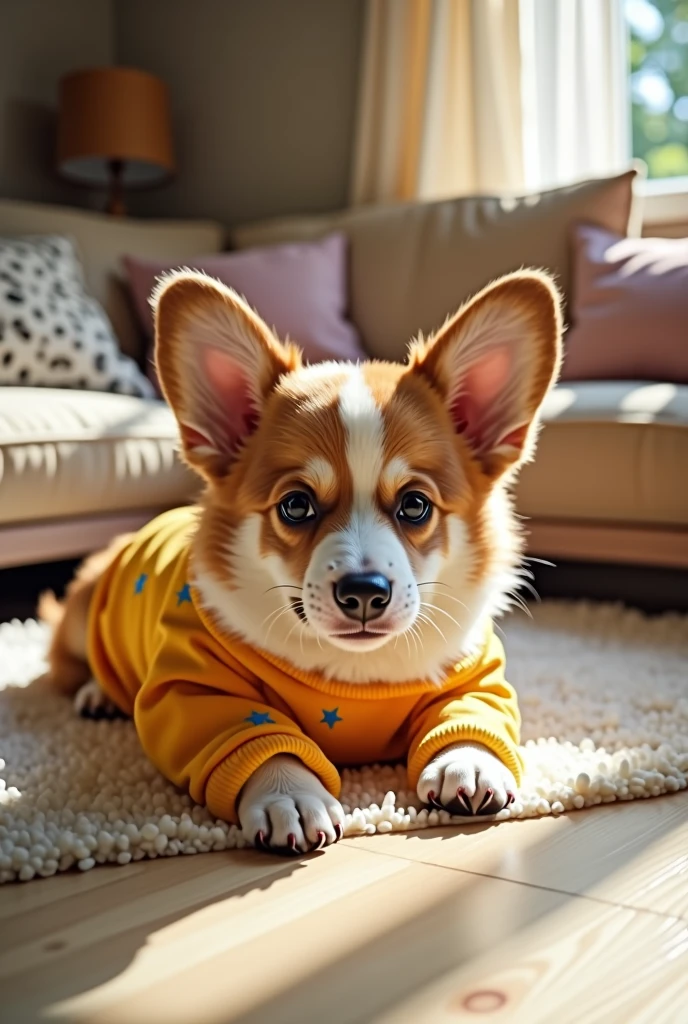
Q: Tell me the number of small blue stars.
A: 4